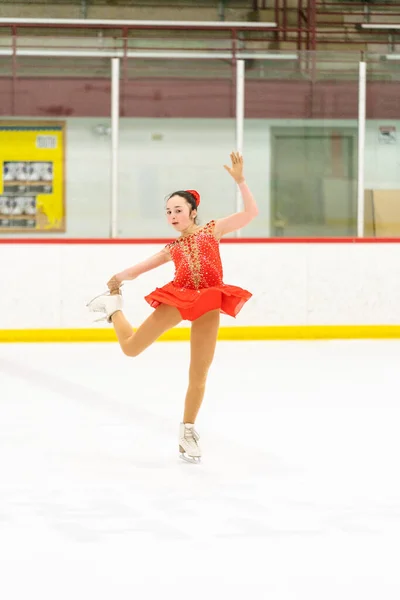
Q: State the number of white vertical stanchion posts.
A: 3